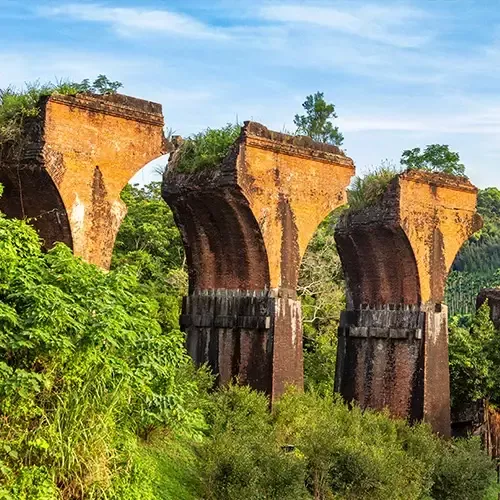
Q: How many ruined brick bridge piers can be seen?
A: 3